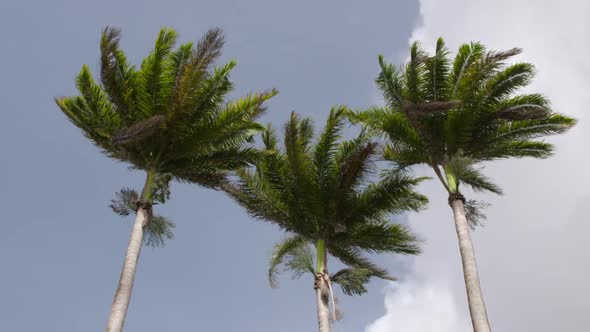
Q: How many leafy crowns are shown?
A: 3